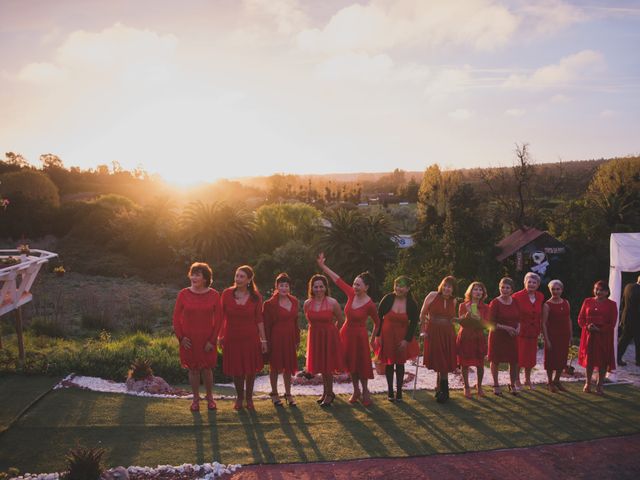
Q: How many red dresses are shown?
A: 12